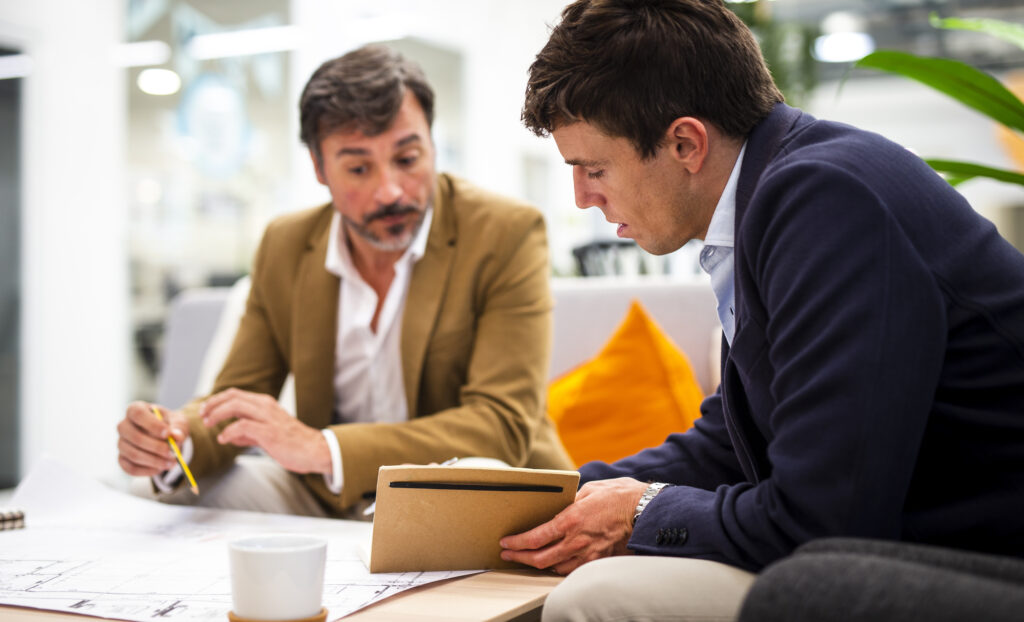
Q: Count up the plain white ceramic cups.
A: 1